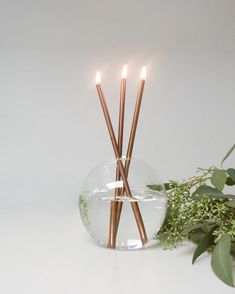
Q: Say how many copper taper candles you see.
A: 3